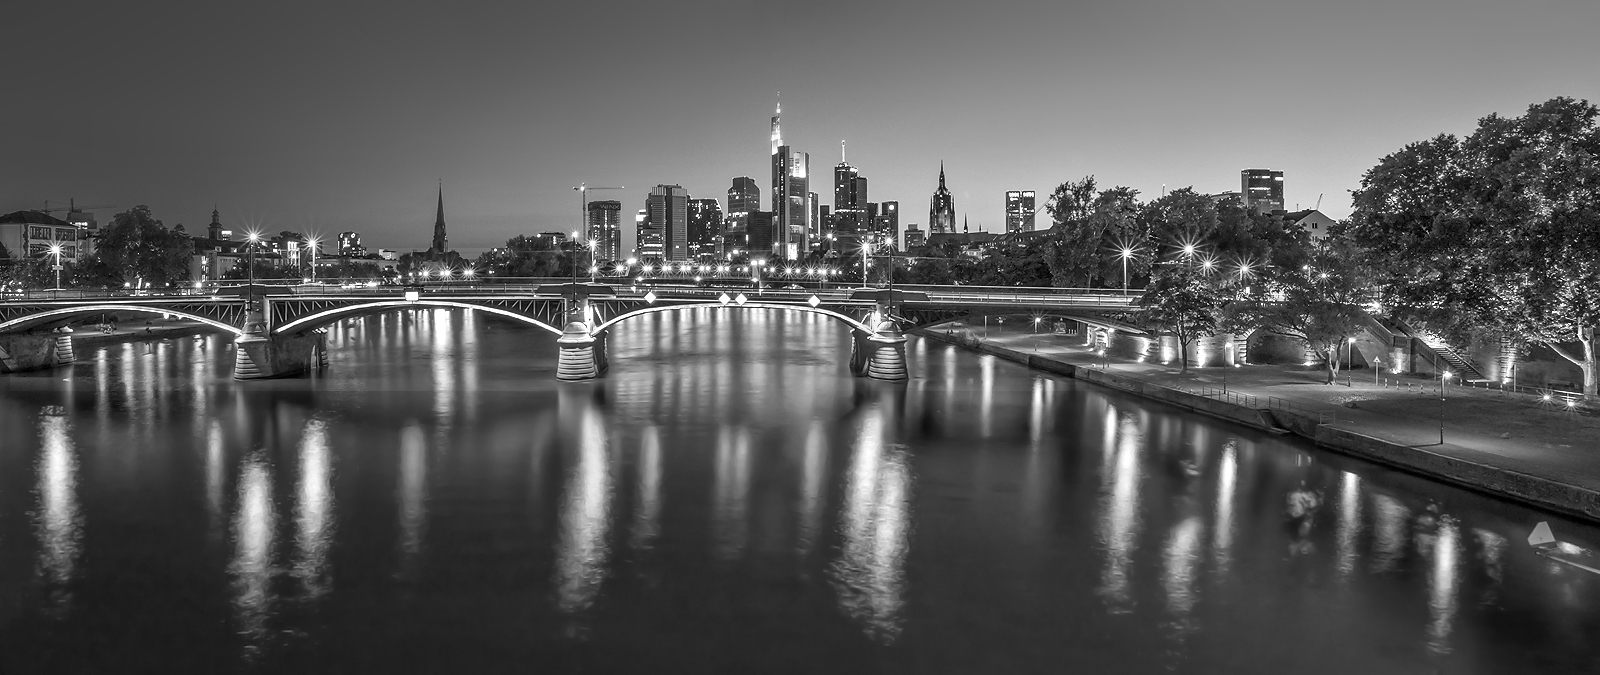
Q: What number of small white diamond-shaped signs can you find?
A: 4